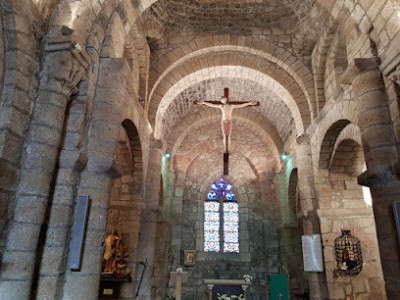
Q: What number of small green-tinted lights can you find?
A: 2